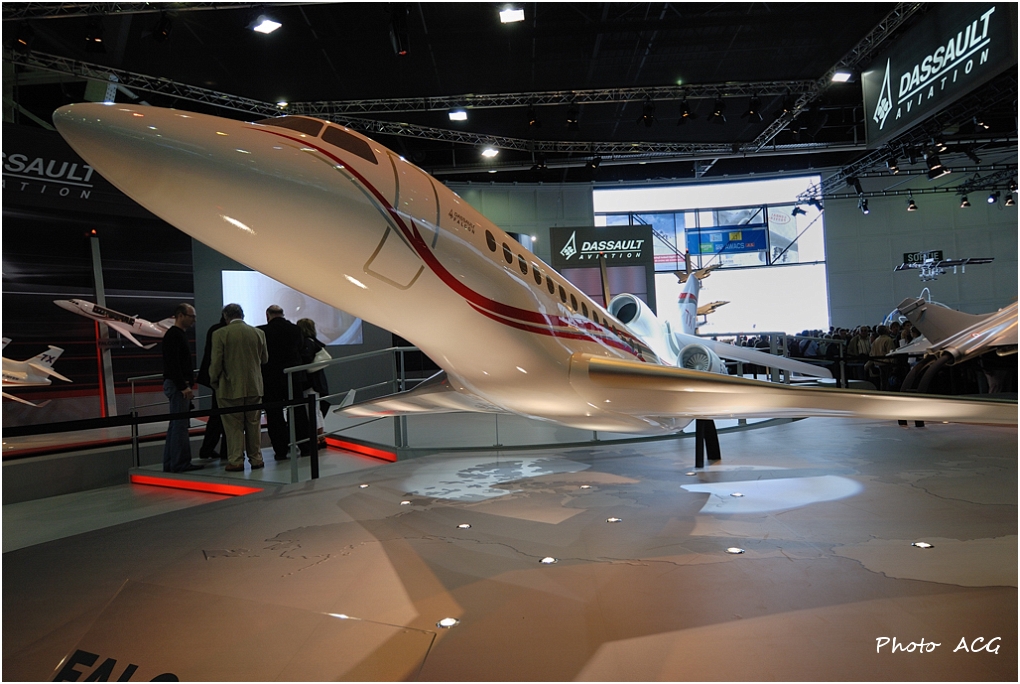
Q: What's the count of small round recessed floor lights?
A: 11